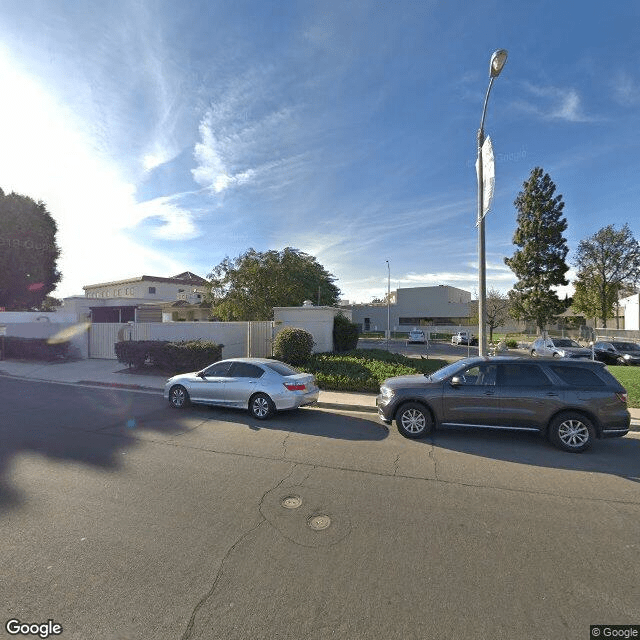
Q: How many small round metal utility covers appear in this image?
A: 2